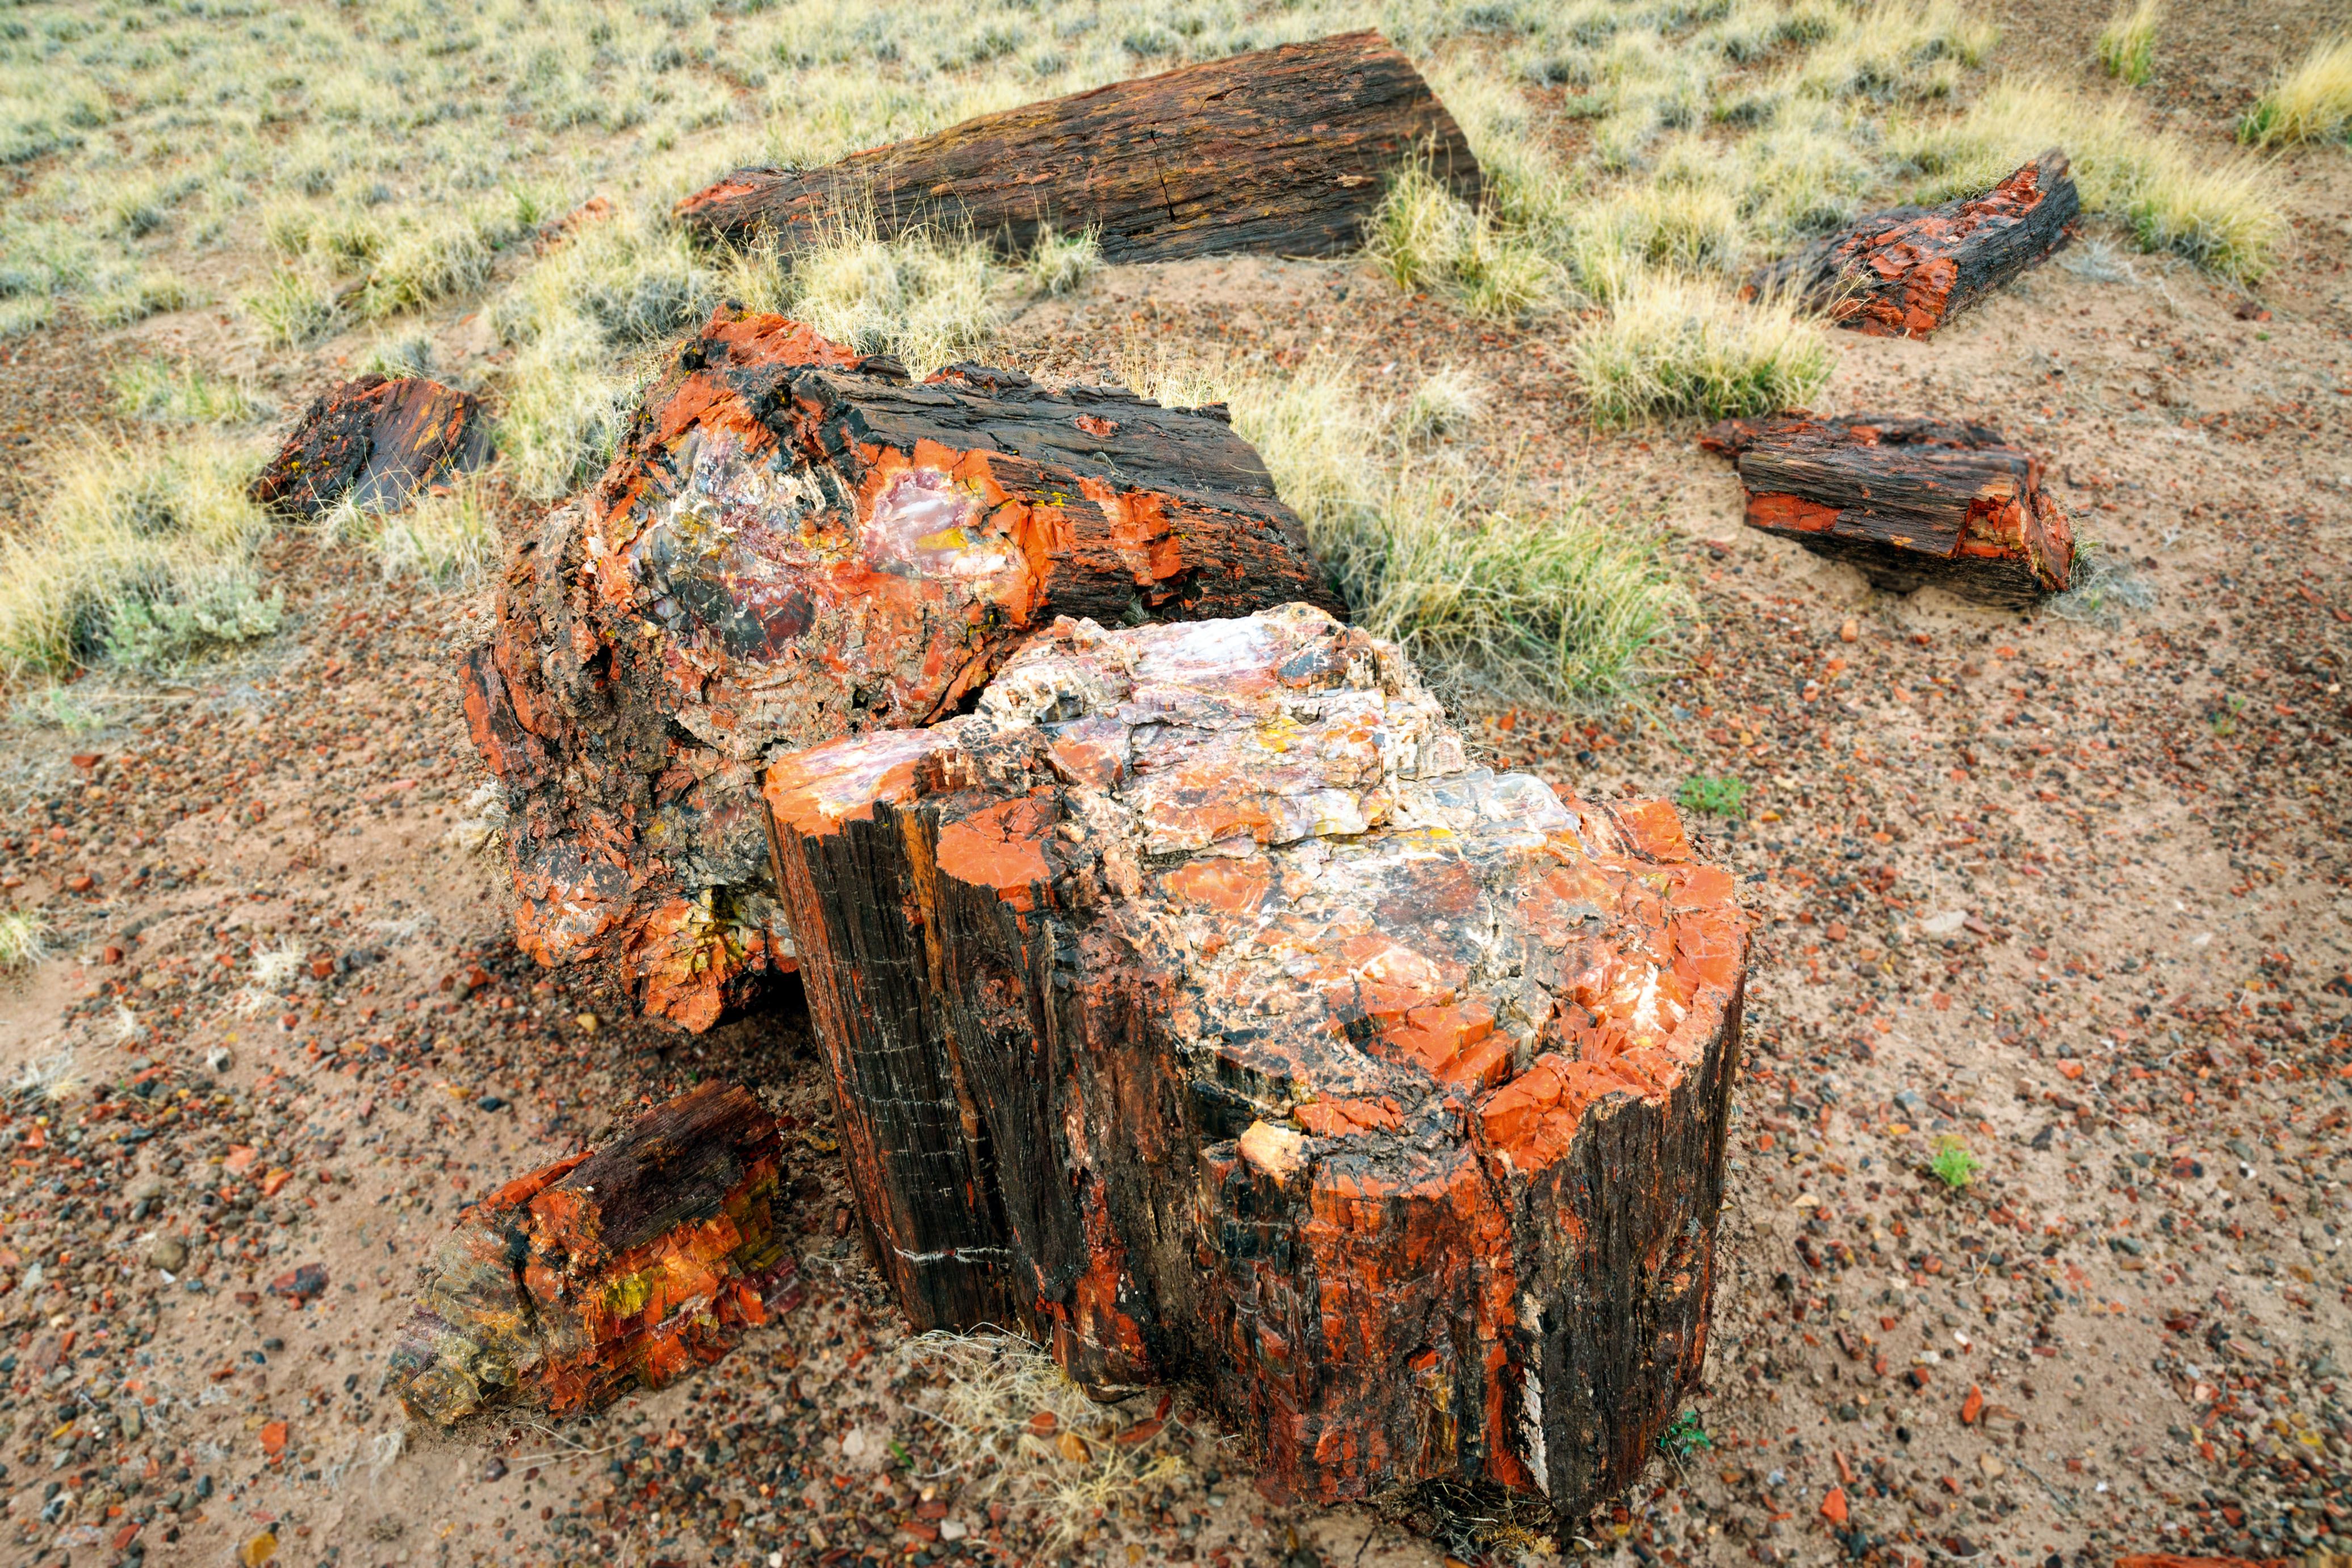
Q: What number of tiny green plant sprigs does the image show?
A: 3